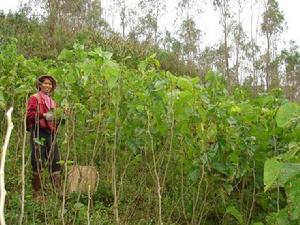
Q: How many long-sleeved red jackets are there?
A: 1